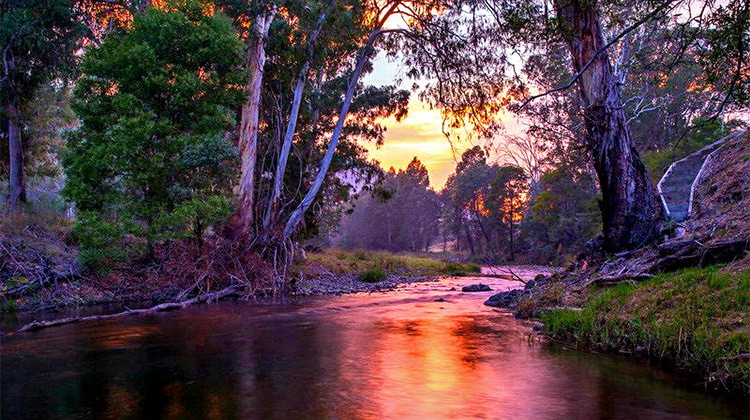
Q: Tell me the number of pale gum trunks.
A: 3